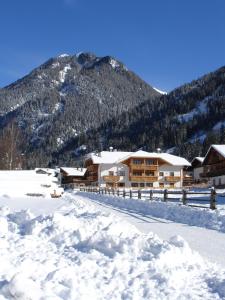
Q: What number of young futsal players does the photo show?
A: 0